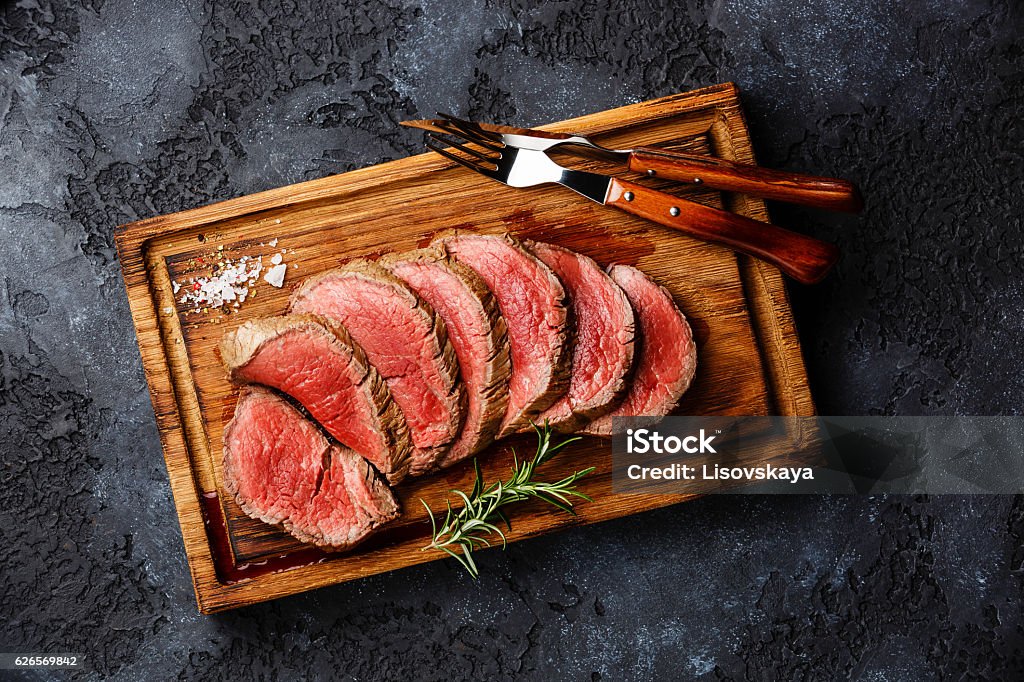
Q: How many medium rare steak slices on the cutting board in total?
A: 7